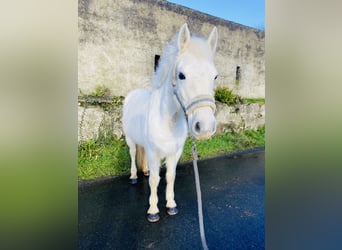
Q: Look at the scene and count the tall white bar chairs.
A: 0